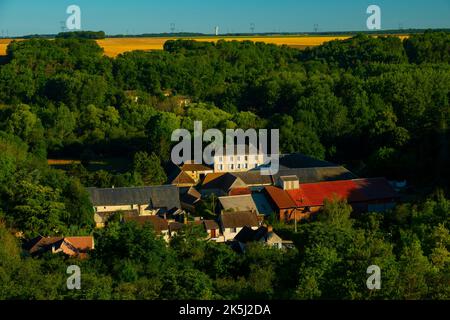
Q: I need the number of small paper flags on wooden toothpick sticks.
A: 0